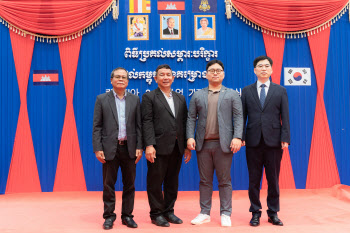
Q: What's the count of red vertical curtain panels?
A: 4